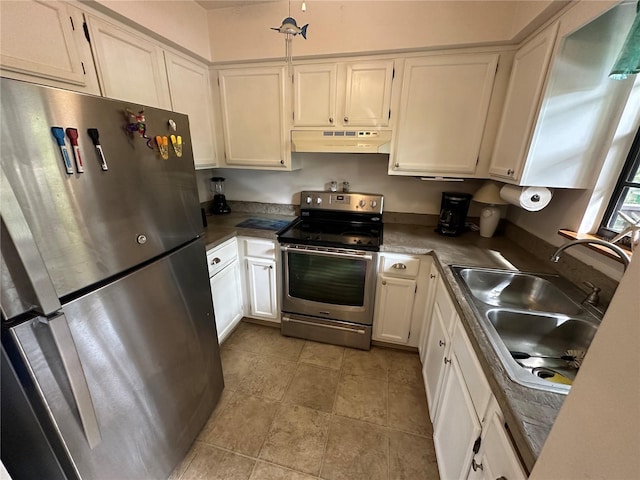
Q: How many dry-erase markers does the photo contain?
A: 3